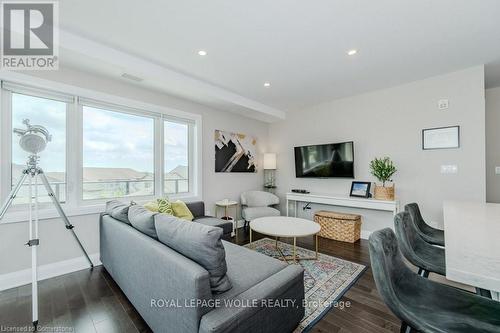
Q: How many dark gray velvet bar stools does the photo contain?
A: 3